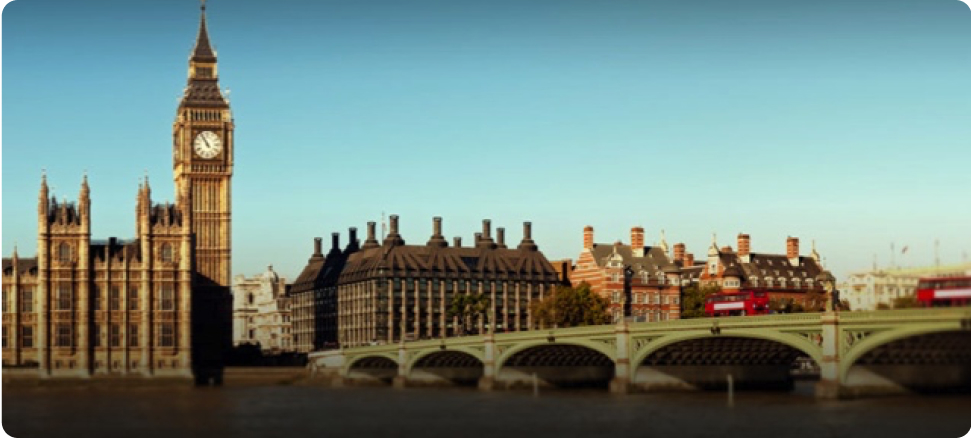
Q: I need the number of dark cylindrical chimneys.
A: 11